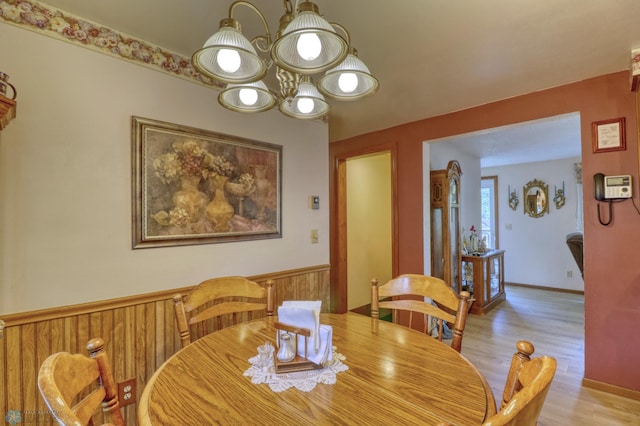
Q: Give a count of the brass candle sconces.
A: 2